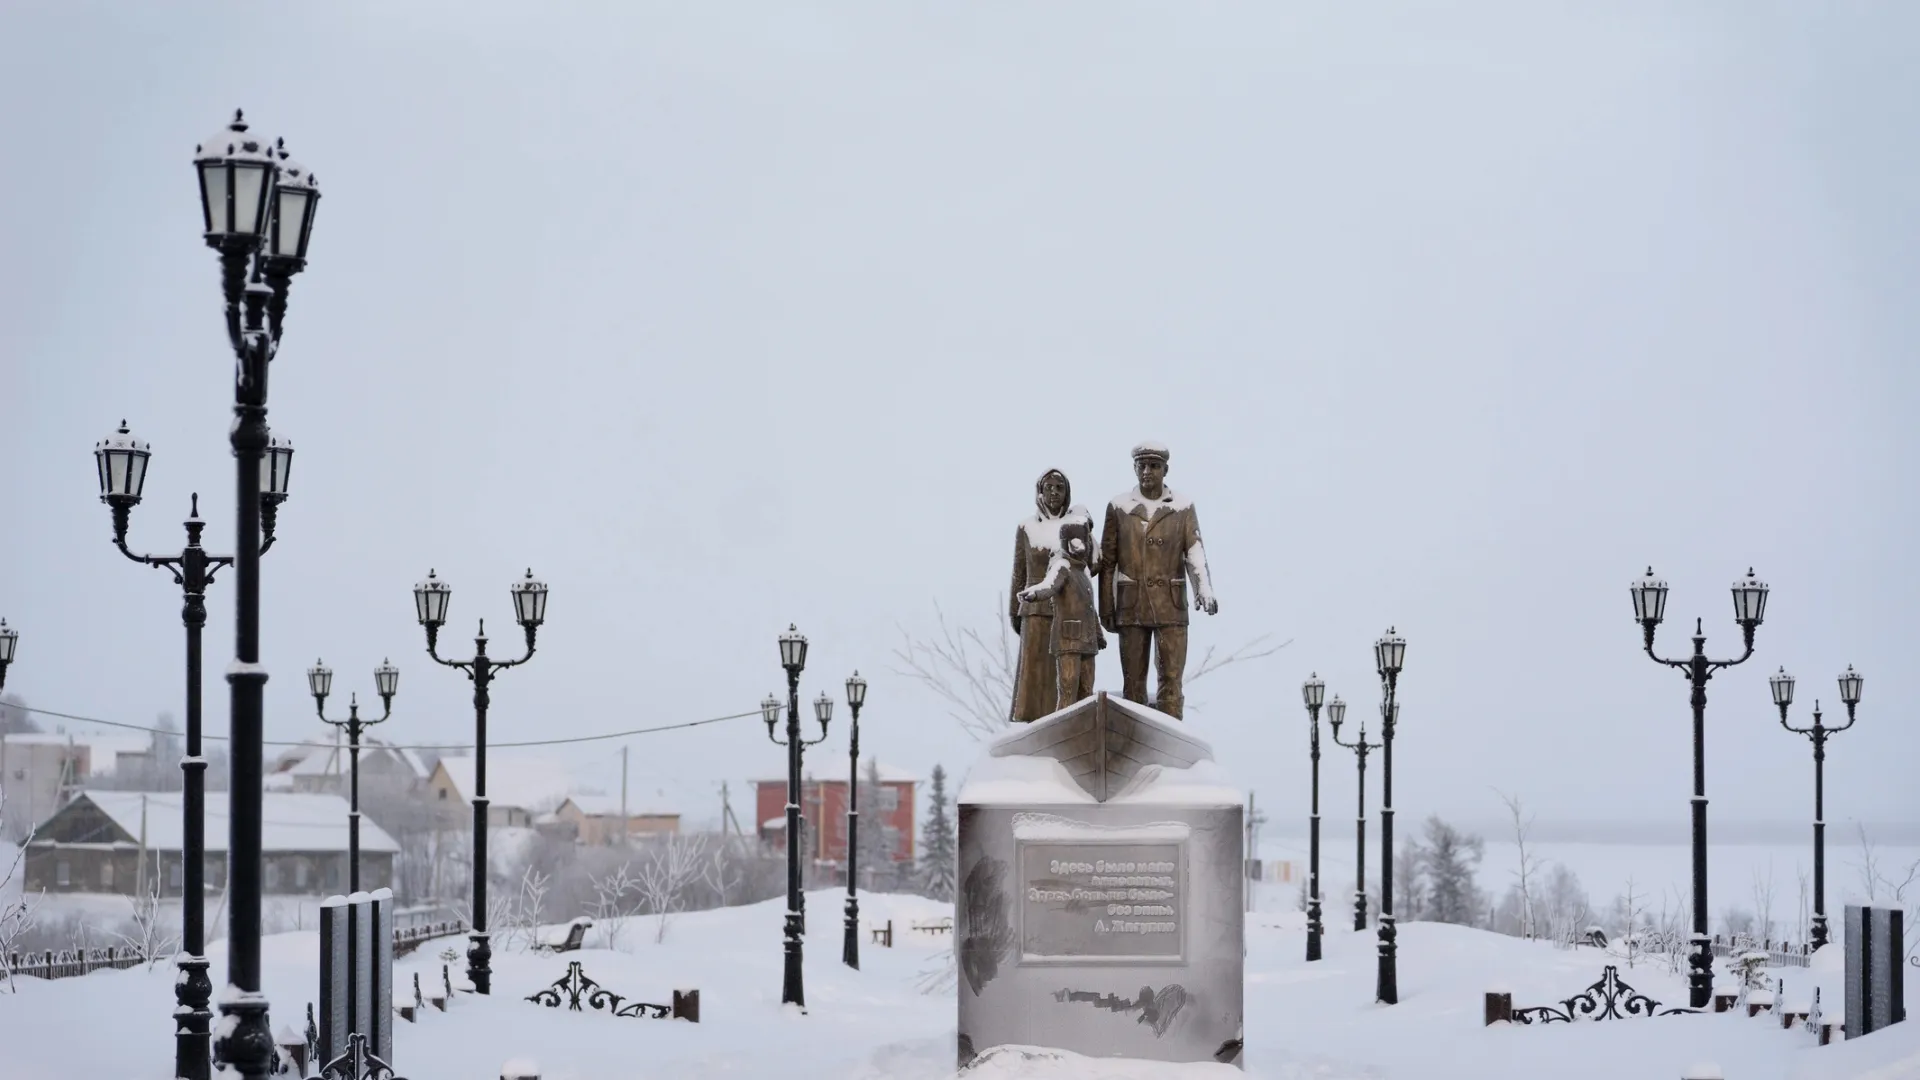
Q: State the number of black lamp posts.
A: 13